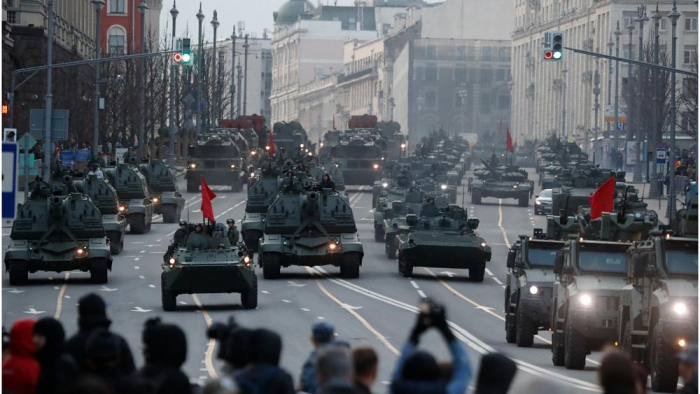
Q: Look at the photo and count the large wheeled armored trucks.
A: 3